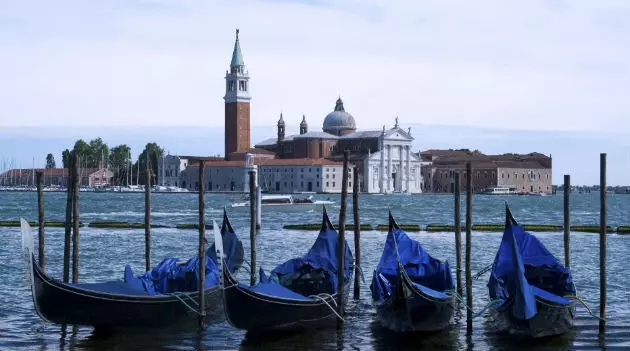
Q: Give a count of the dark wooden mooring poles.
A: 12